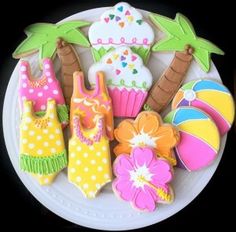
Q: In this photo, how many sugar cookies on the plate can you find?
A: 12